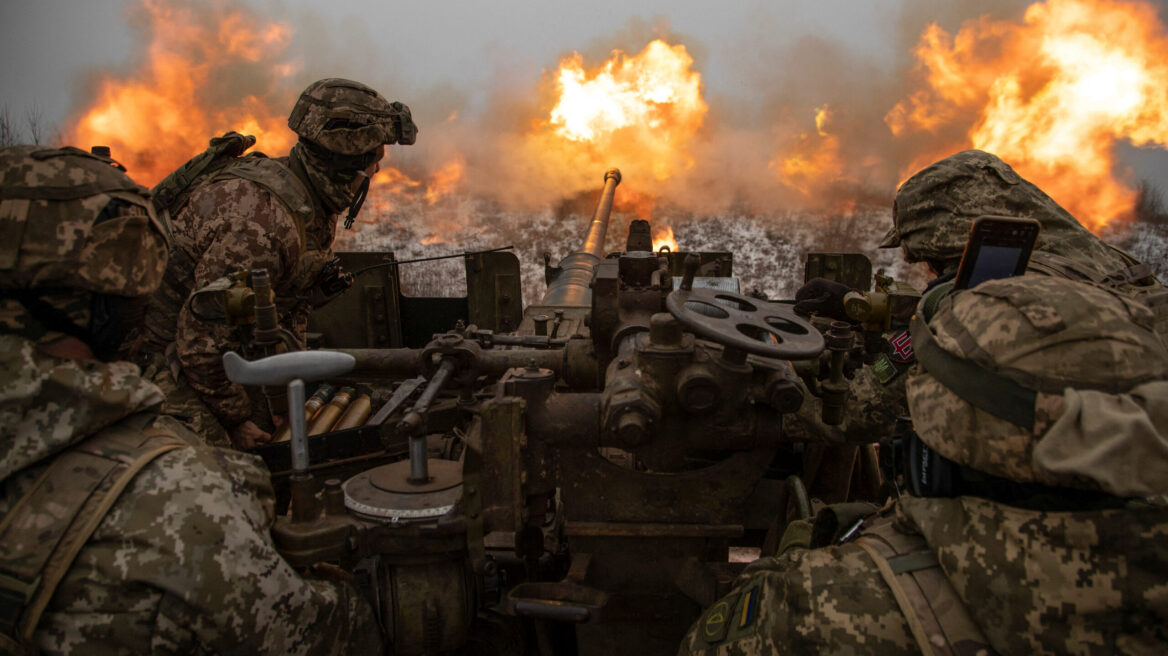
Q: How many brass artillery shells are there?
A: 3